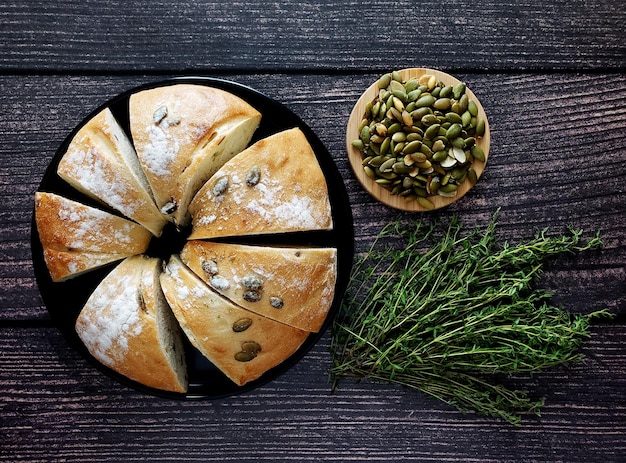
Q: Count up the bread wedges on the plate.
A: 7